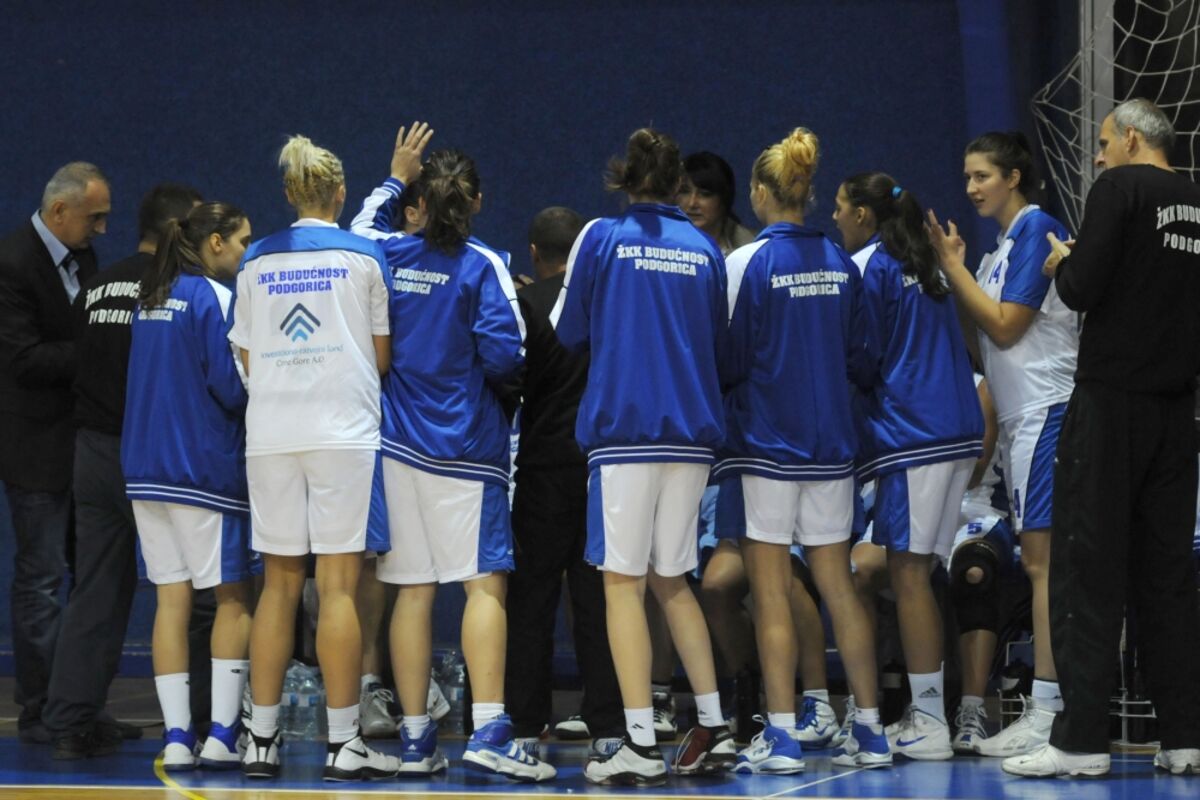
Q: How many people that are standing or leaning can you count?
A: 13